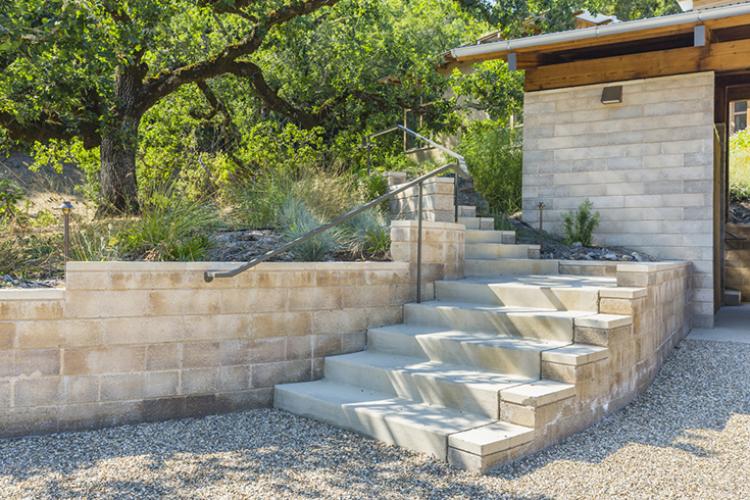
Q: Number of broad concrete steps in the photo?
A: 5